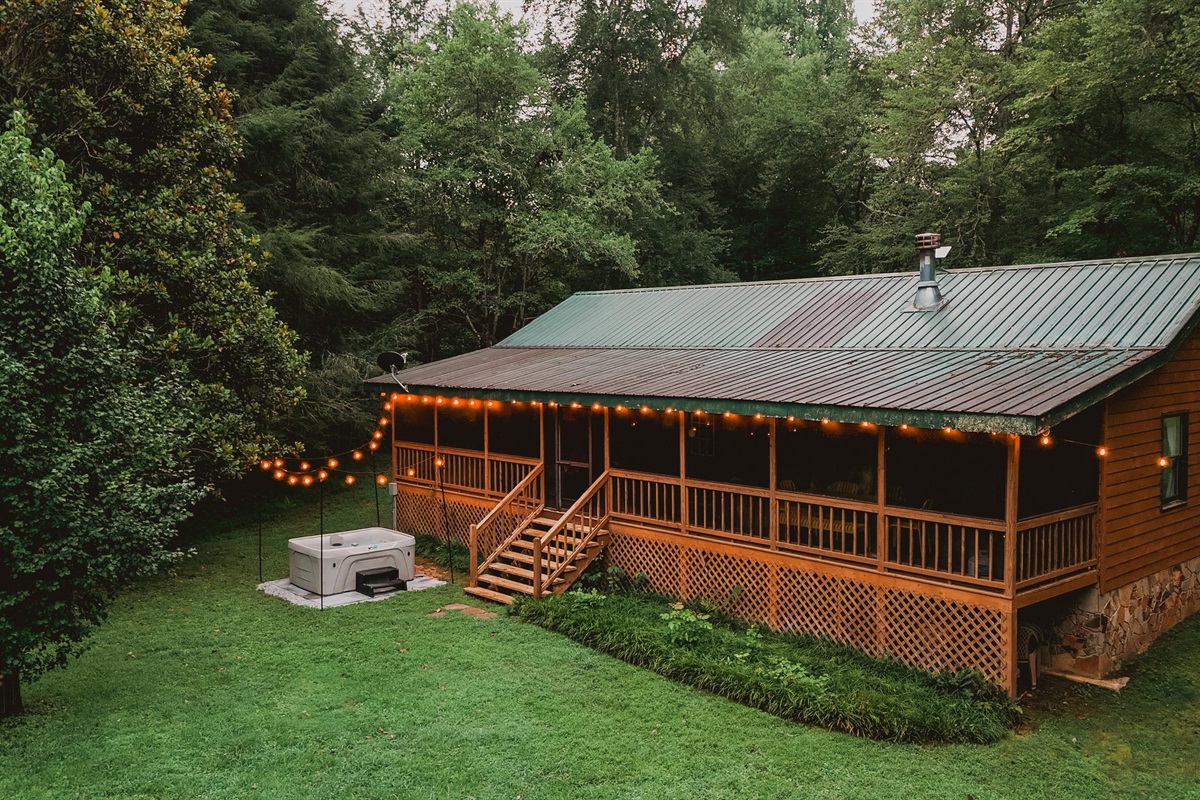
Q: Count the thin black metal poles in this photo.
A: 4